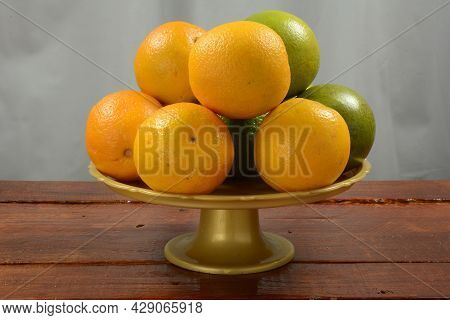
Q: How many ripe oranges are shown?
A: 5